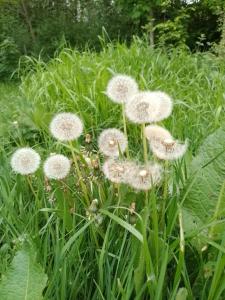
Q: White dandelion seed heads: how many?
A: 11